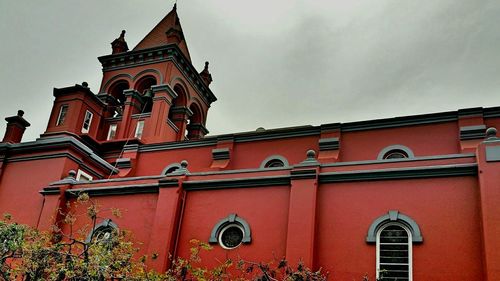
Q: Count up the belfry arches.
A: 4